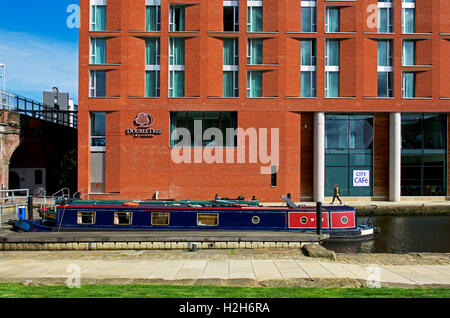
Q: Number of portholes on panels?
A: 2